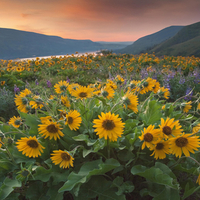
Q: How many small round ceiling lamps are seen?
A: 0